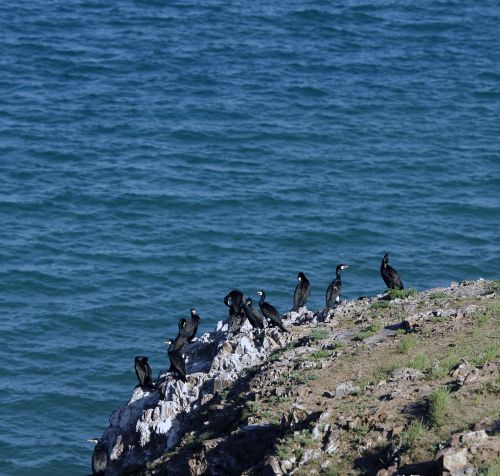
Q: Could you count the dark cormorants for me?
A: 11